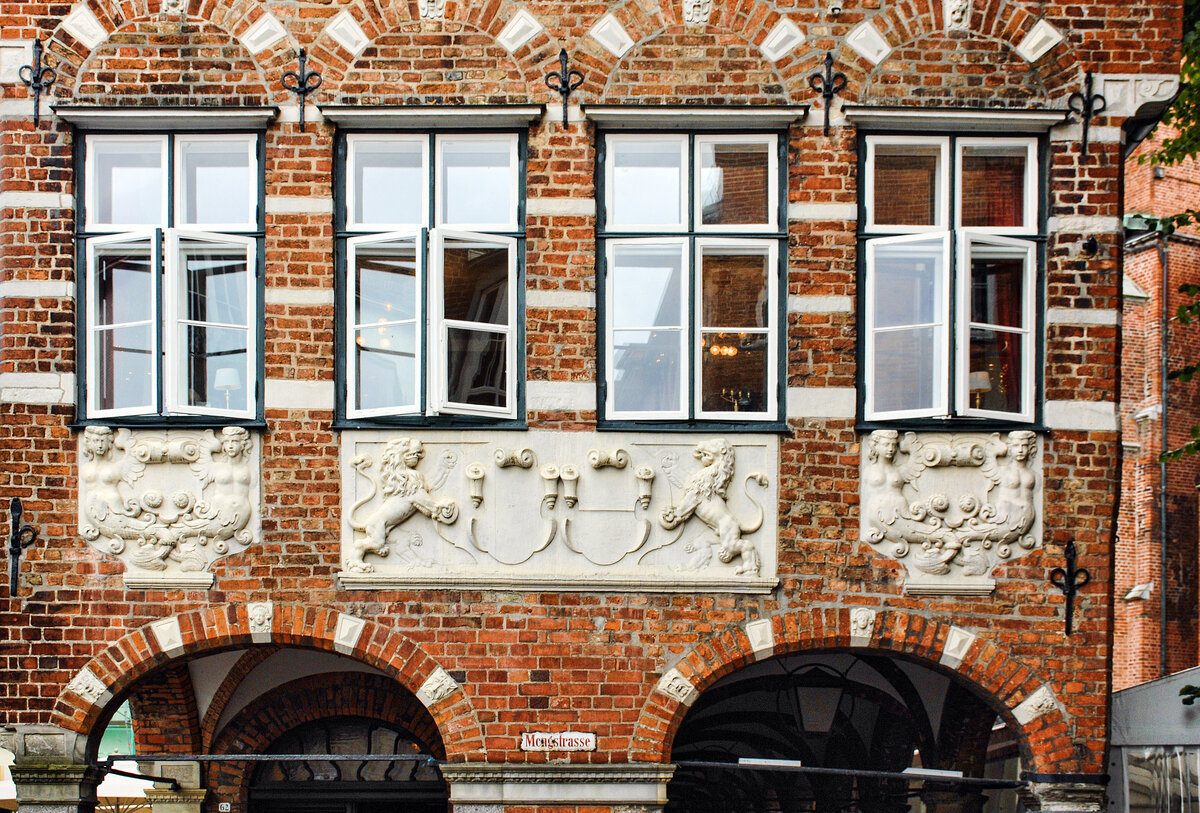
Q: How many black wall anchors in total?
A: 7